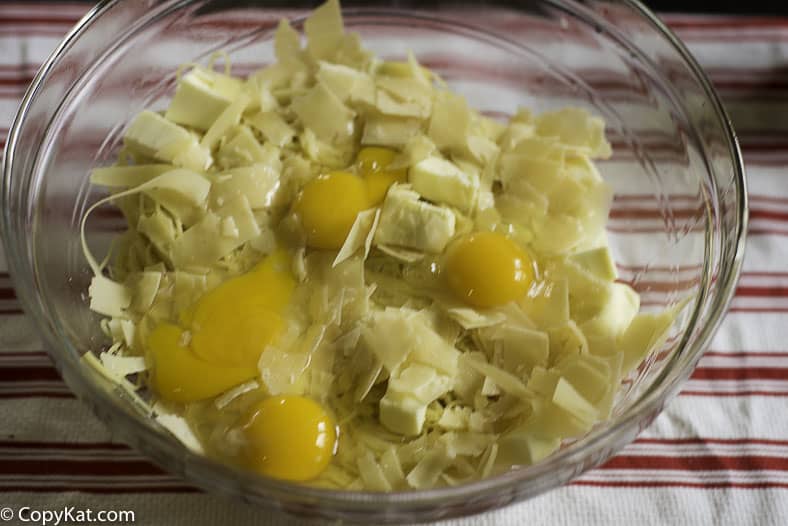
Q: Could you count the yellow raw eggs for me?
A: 5